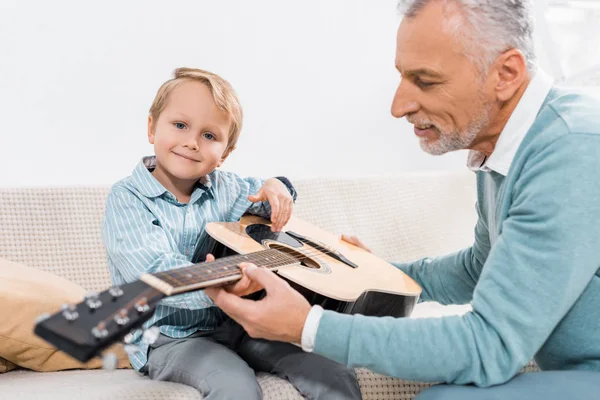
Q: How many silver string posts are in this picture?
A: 6